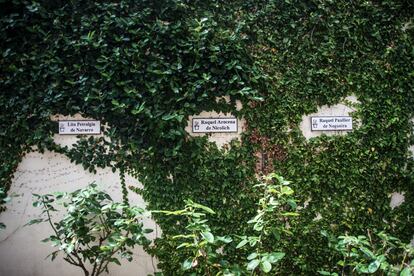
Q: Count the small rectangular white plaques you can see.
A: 3